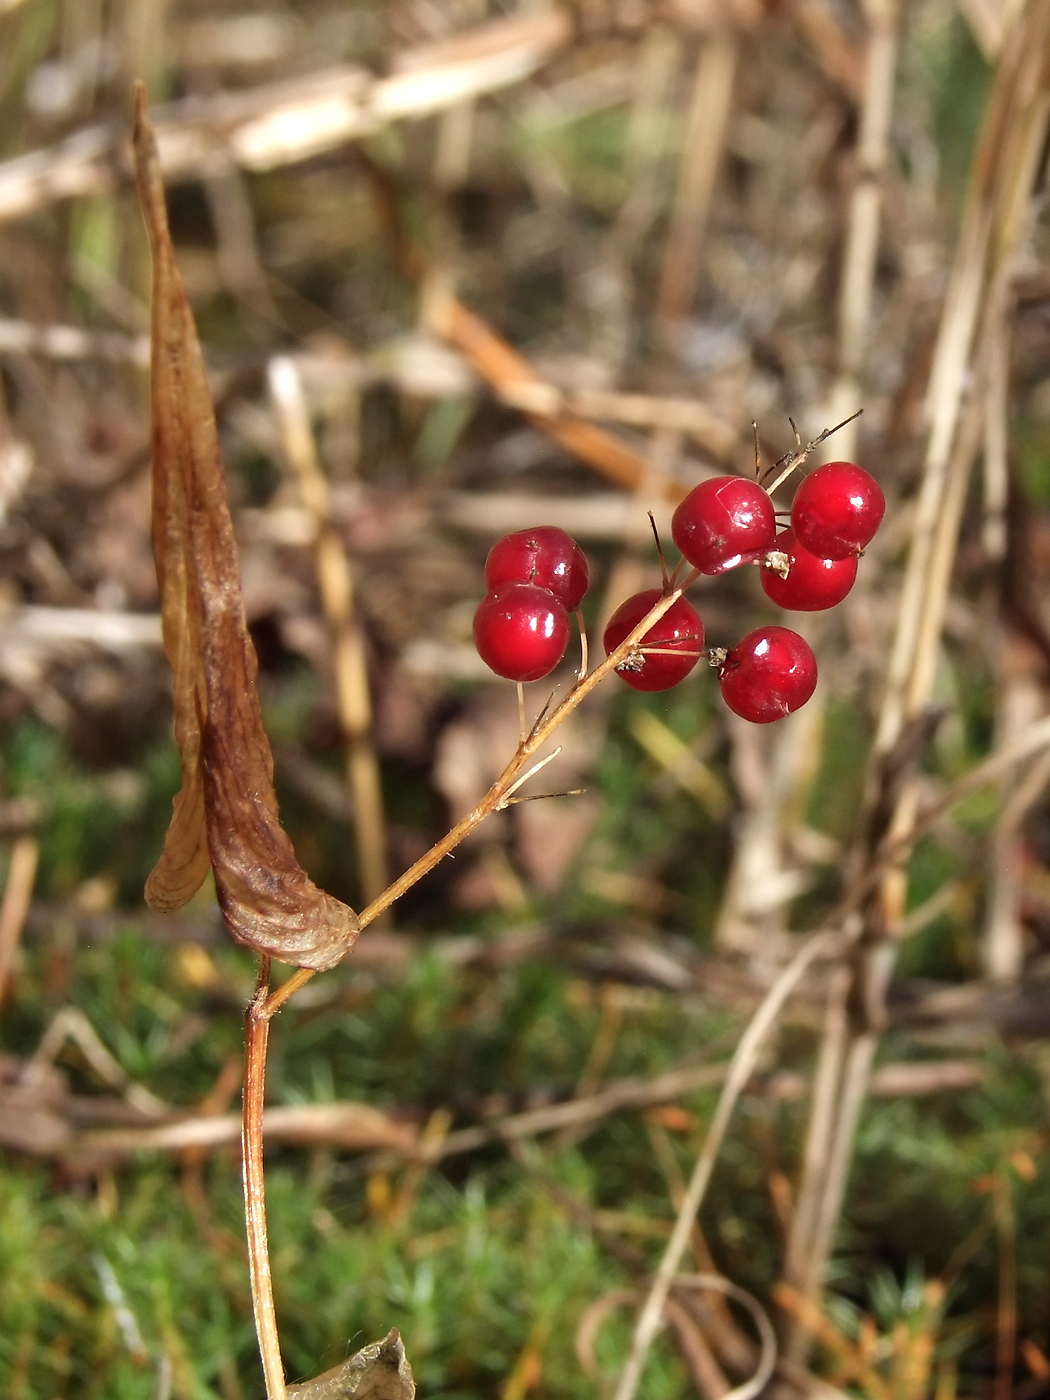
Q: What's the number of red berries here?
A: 7